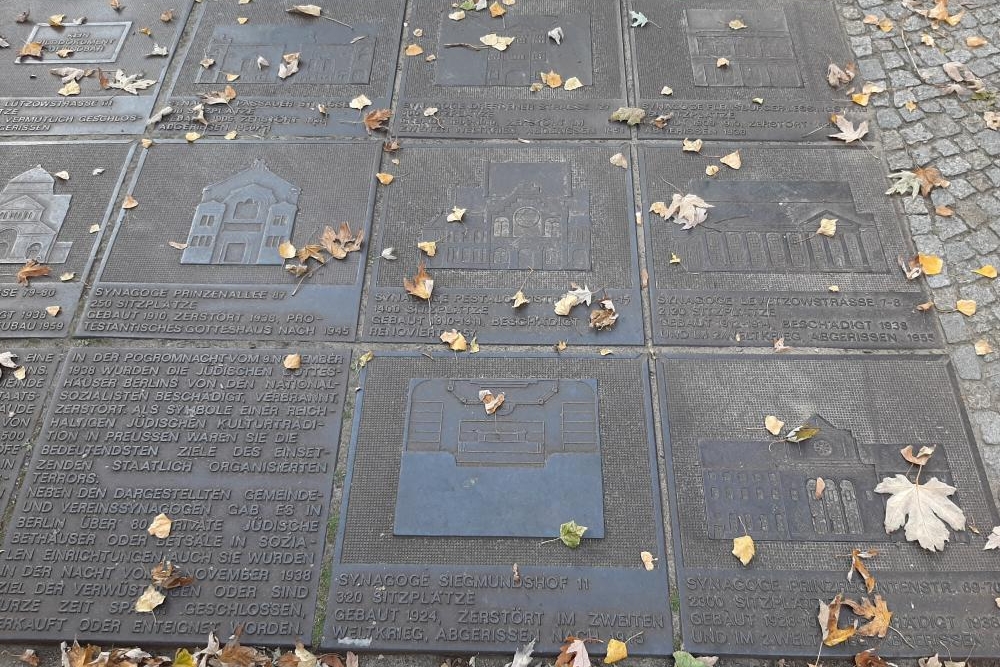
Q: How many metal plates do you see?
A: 12